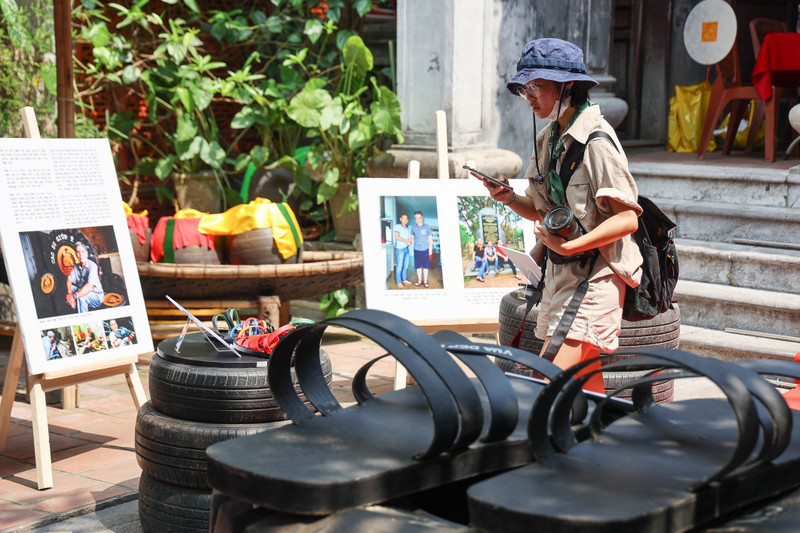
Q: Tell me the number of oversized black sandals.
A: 2